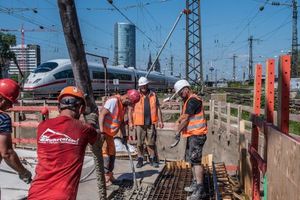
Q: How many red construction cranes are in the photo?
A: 1